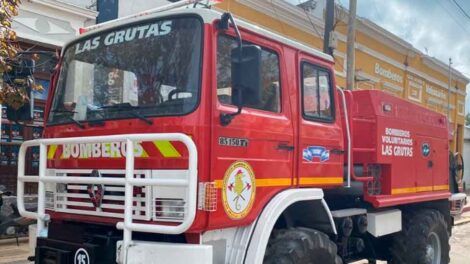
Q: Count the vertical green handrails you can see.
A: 0